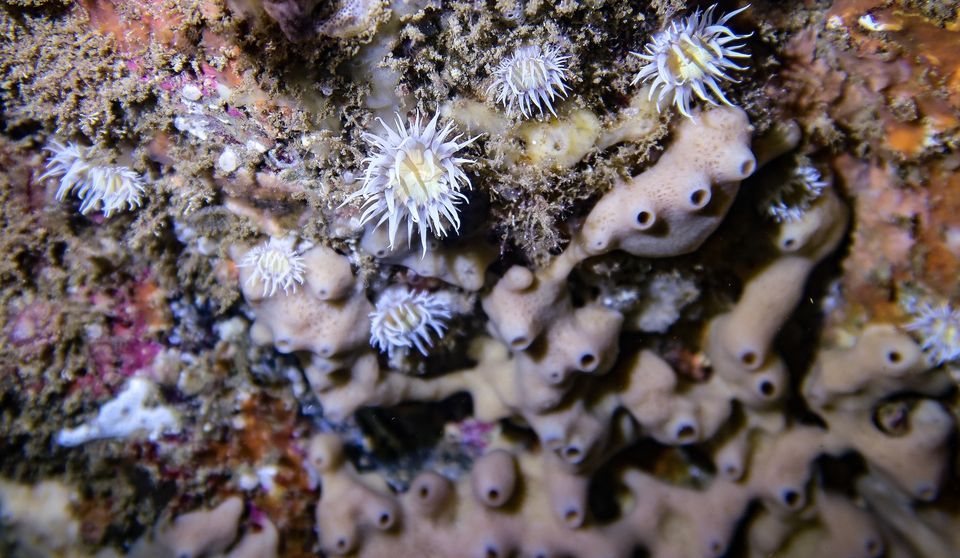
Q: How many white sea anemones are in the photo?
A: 9